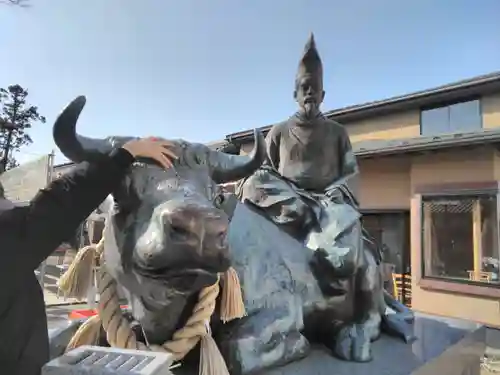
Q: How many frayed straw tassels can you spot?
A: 4